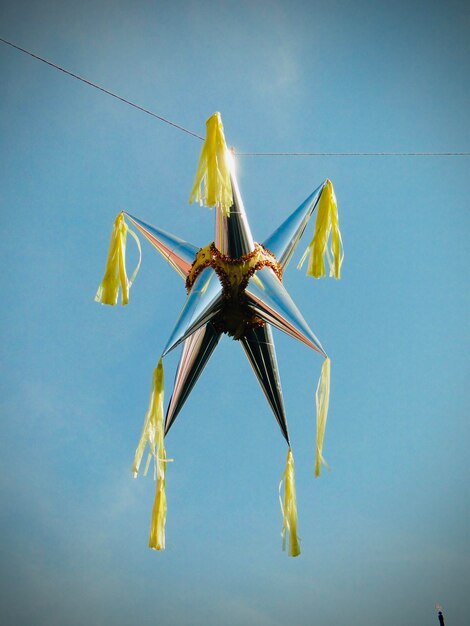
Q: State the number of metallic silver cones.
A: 7